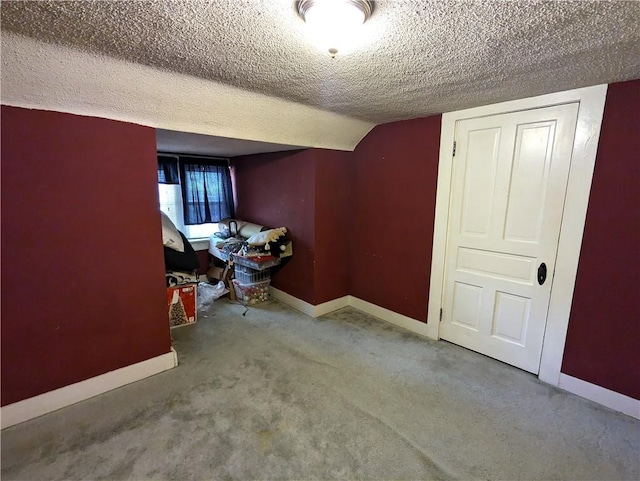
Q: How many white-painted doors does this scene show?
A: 1